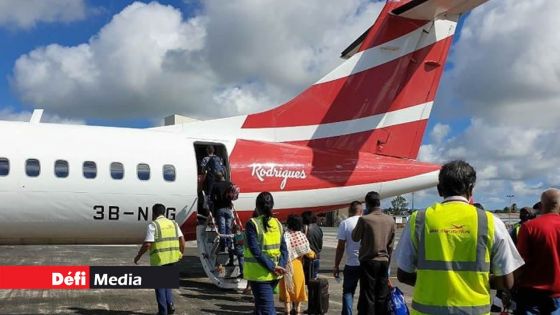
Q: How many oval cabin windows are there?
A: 7